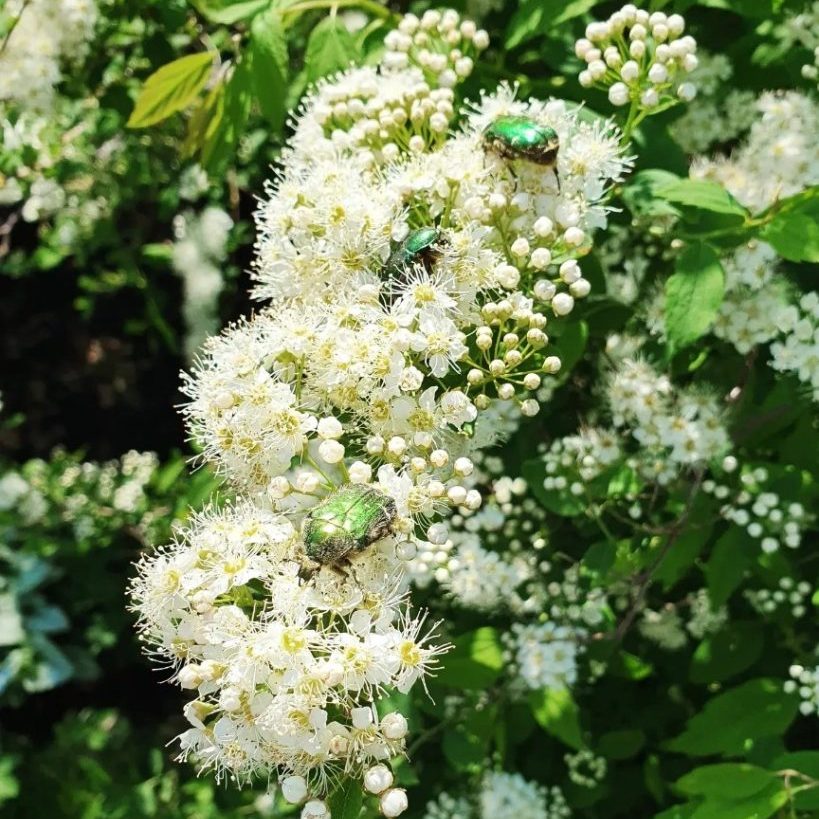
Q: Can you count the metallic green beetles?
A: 3